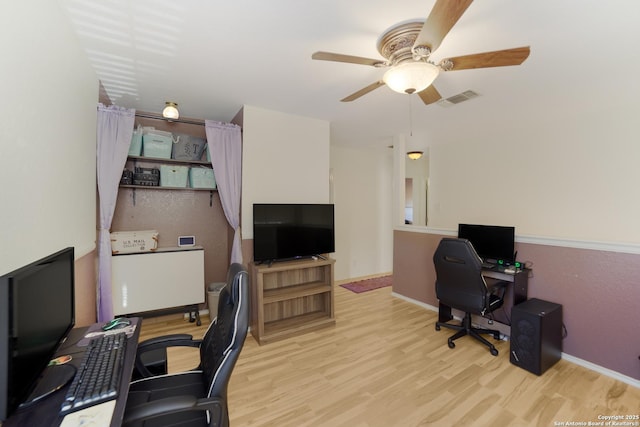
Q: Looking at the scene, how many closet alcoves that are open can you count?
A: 1